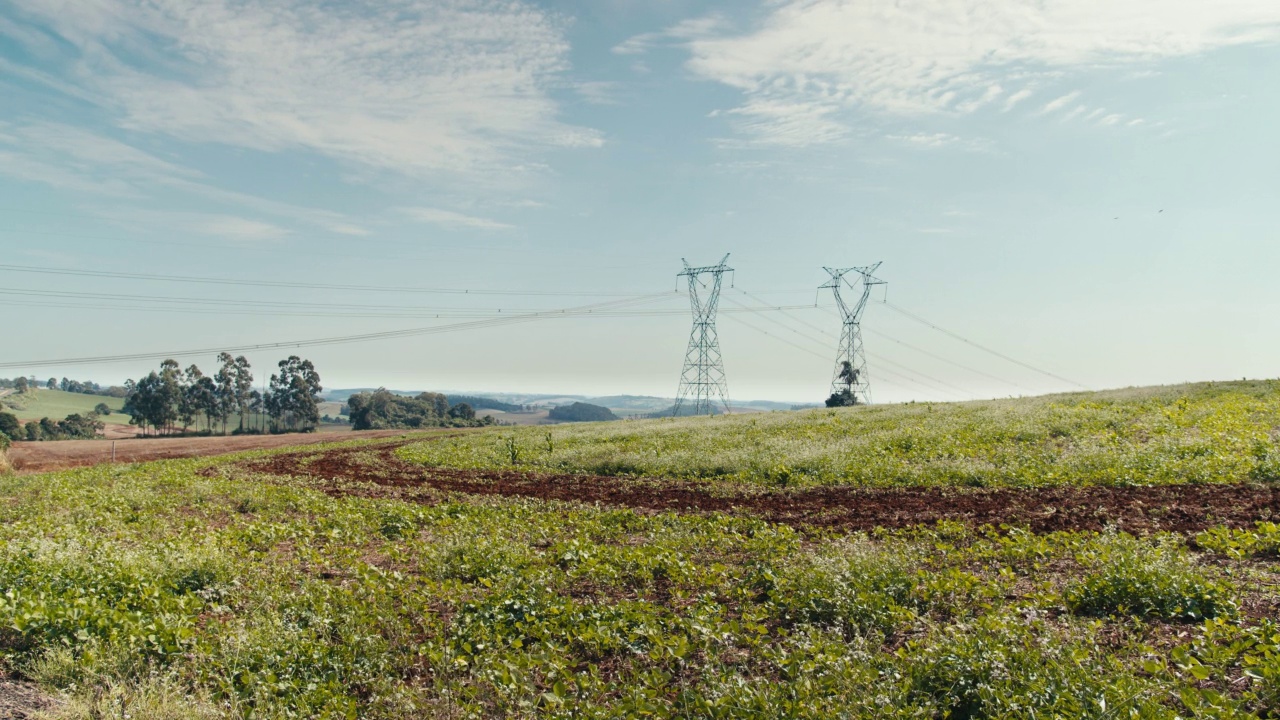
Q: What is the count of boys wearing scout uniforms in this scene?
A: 0